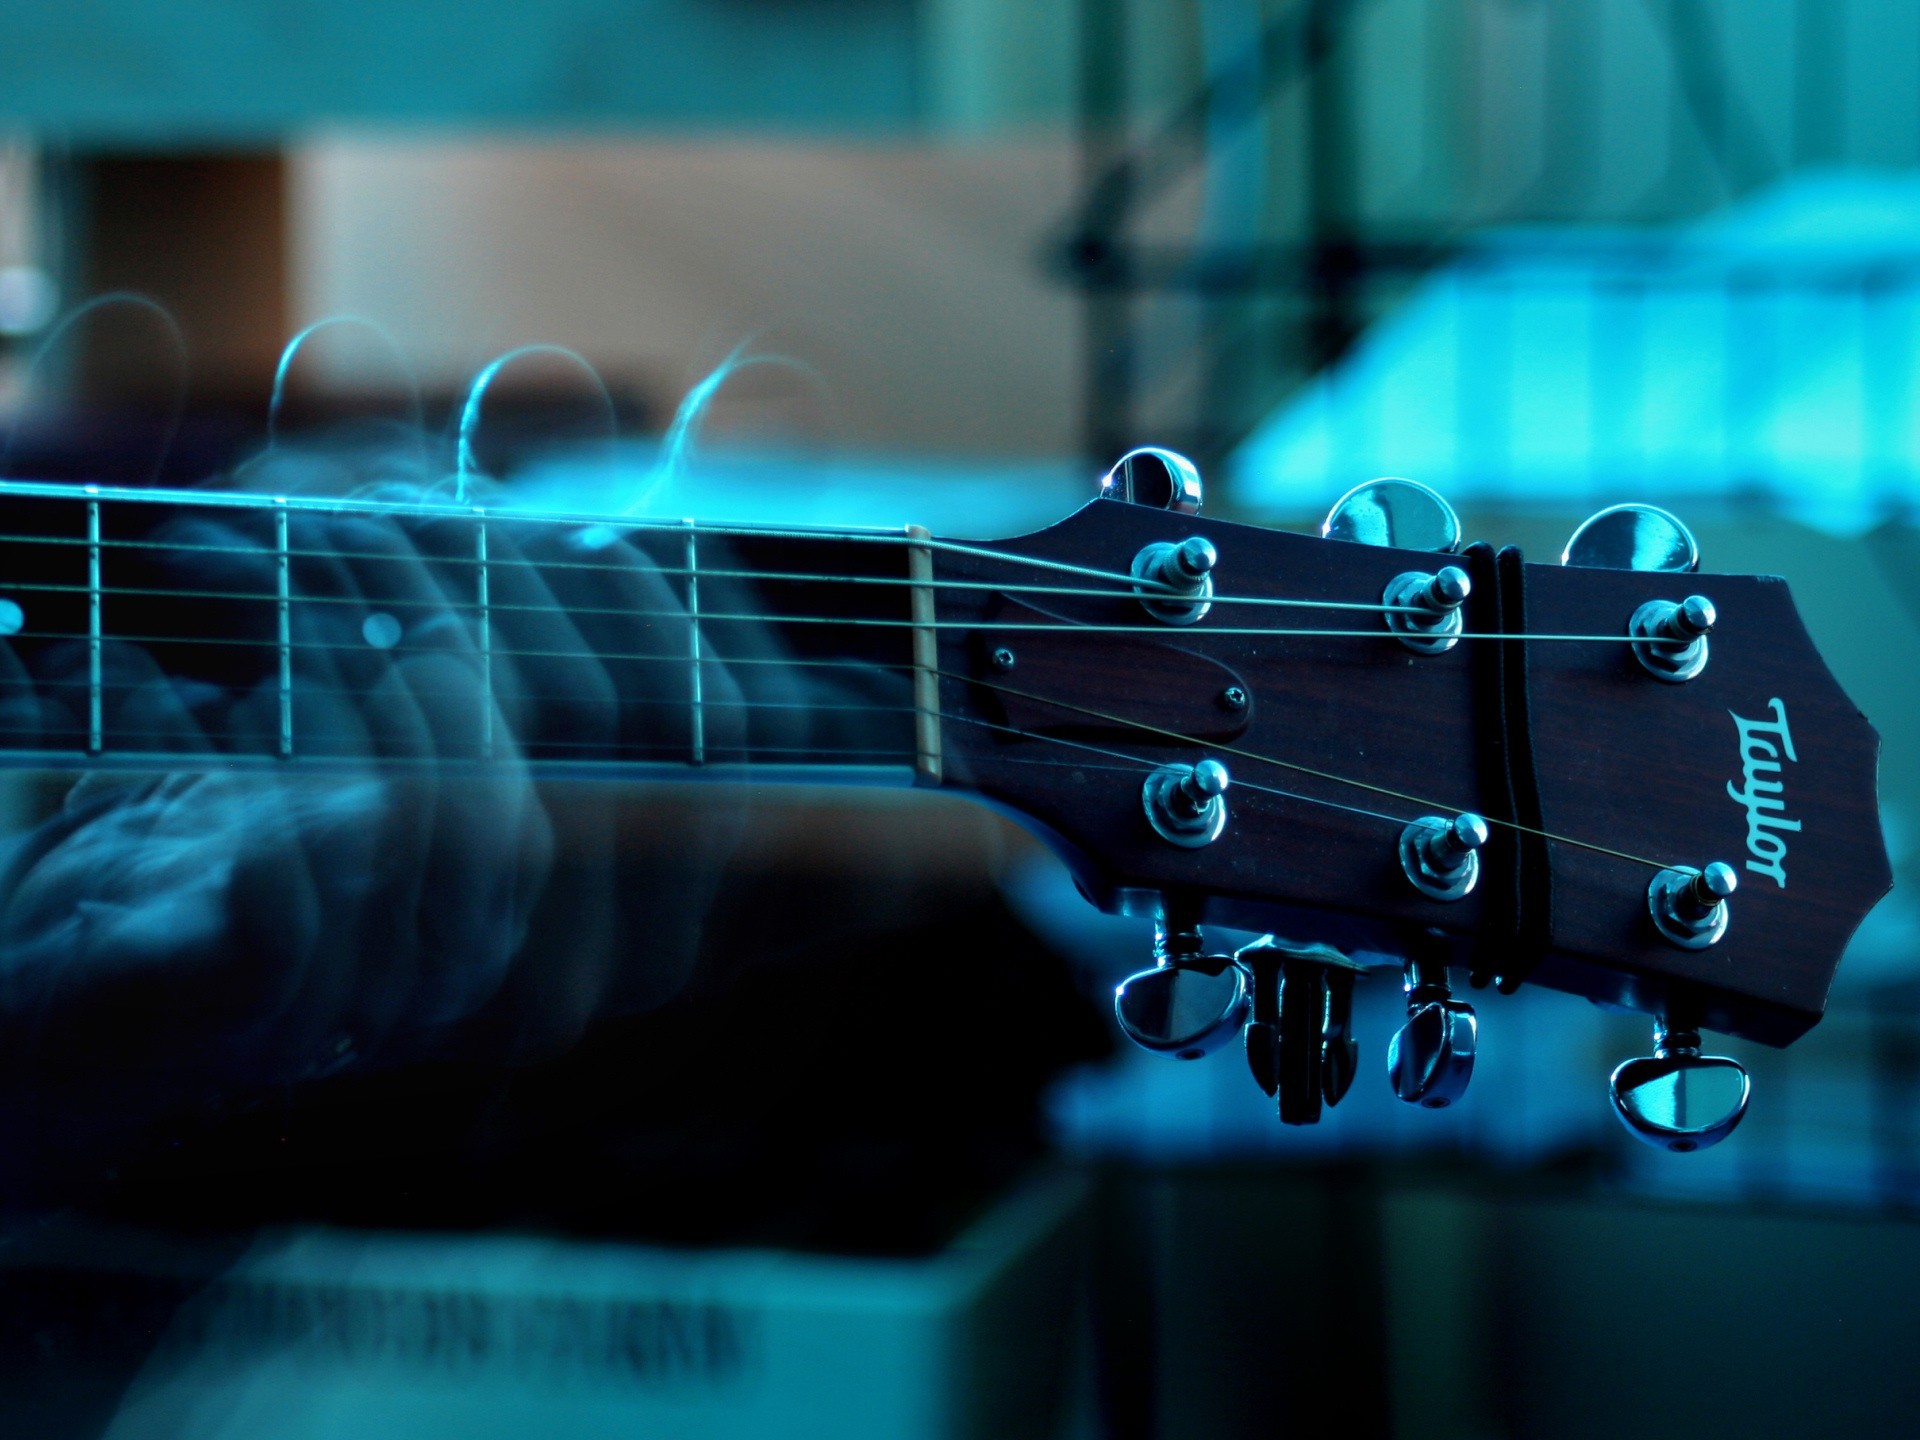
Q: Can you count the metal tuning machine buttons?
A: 6